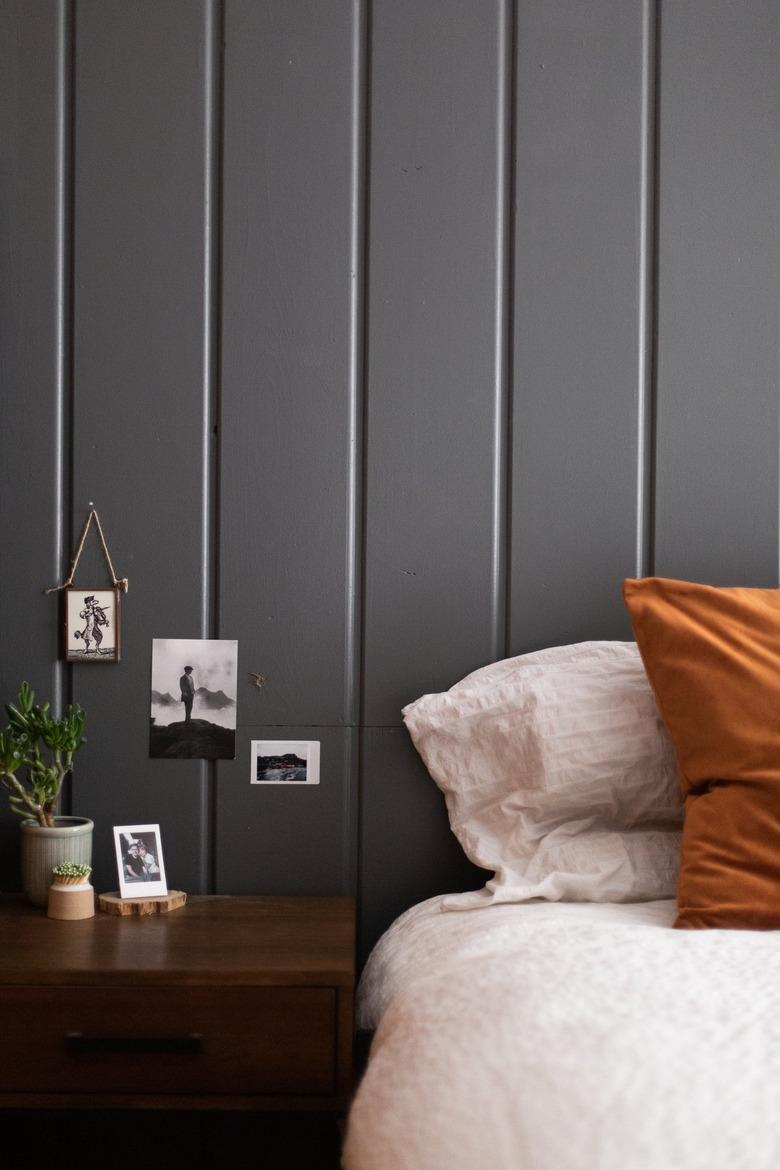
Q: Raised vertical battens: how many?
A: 5